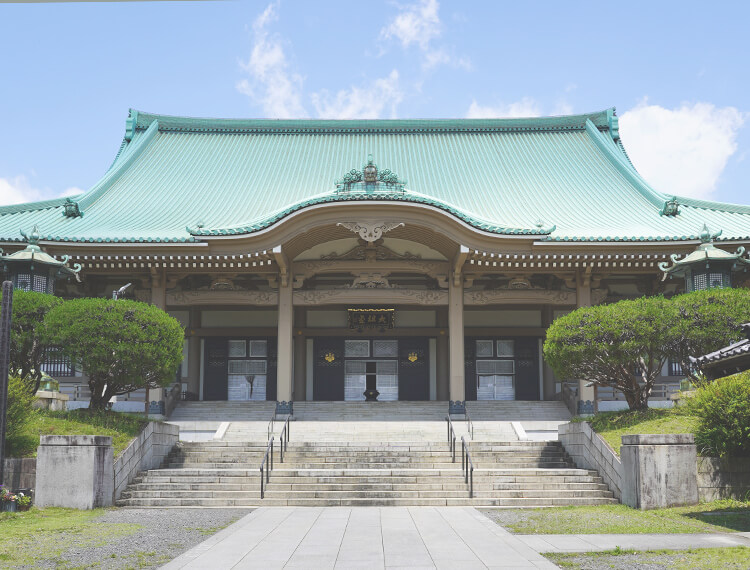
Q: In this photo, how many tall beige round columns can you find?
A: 4